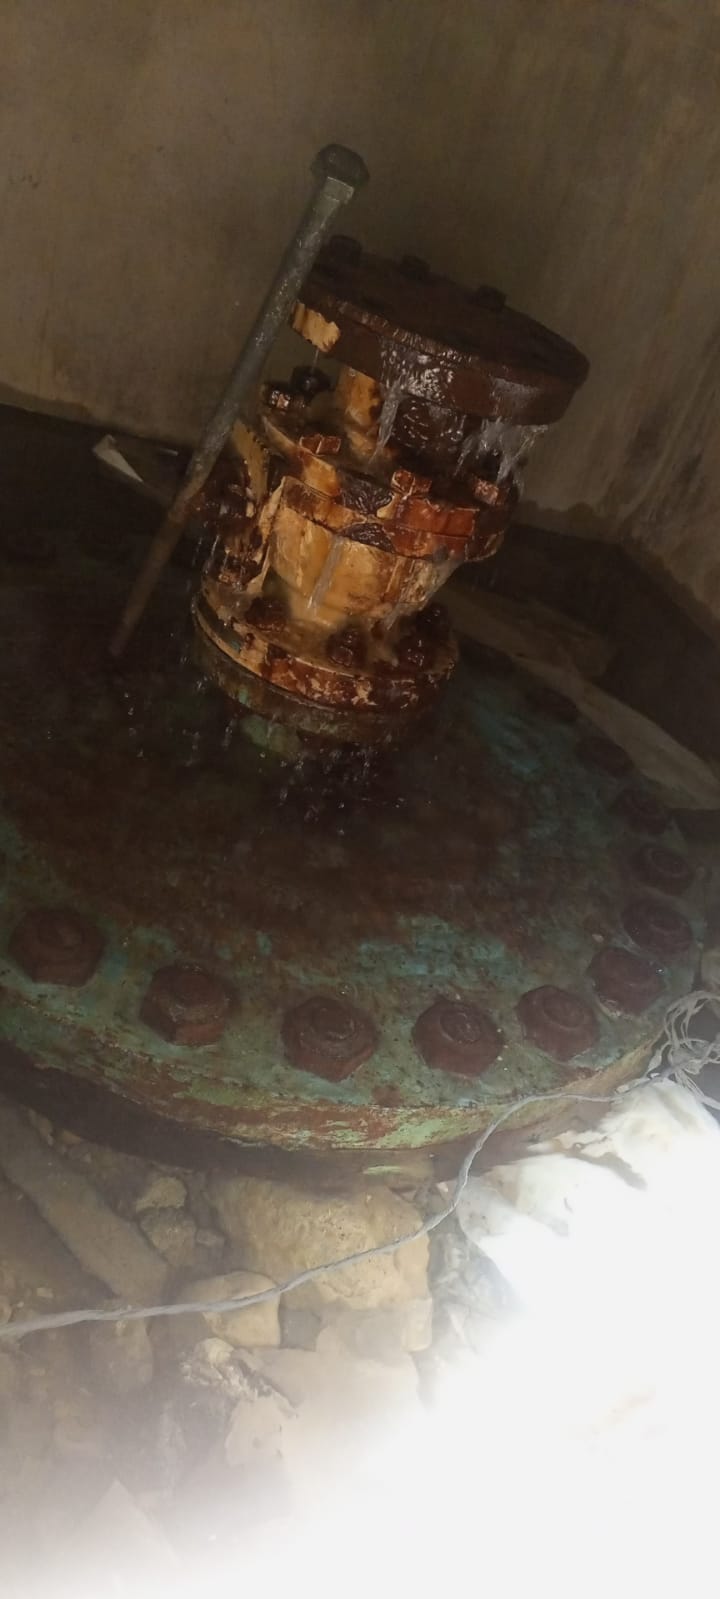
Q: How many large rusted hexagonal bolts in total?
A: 11